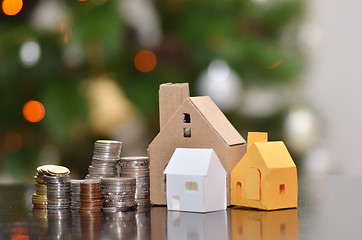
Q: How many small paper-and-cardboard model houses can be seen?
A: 3